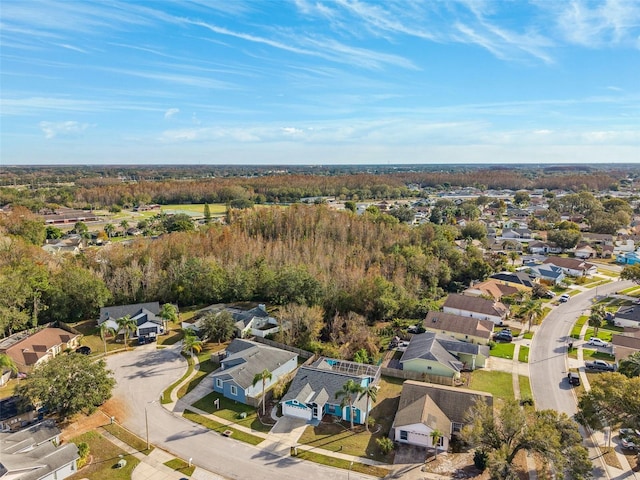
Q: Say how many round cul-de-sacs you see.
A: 1